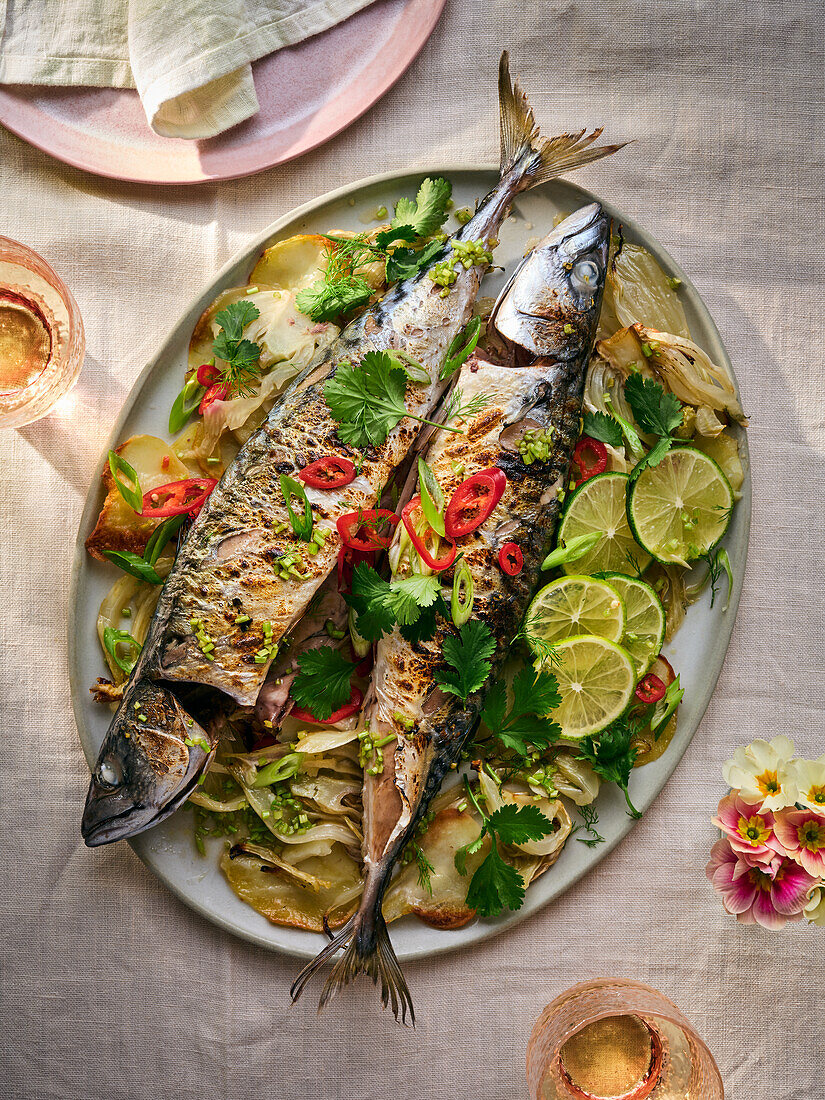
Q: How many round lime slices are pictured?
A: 5